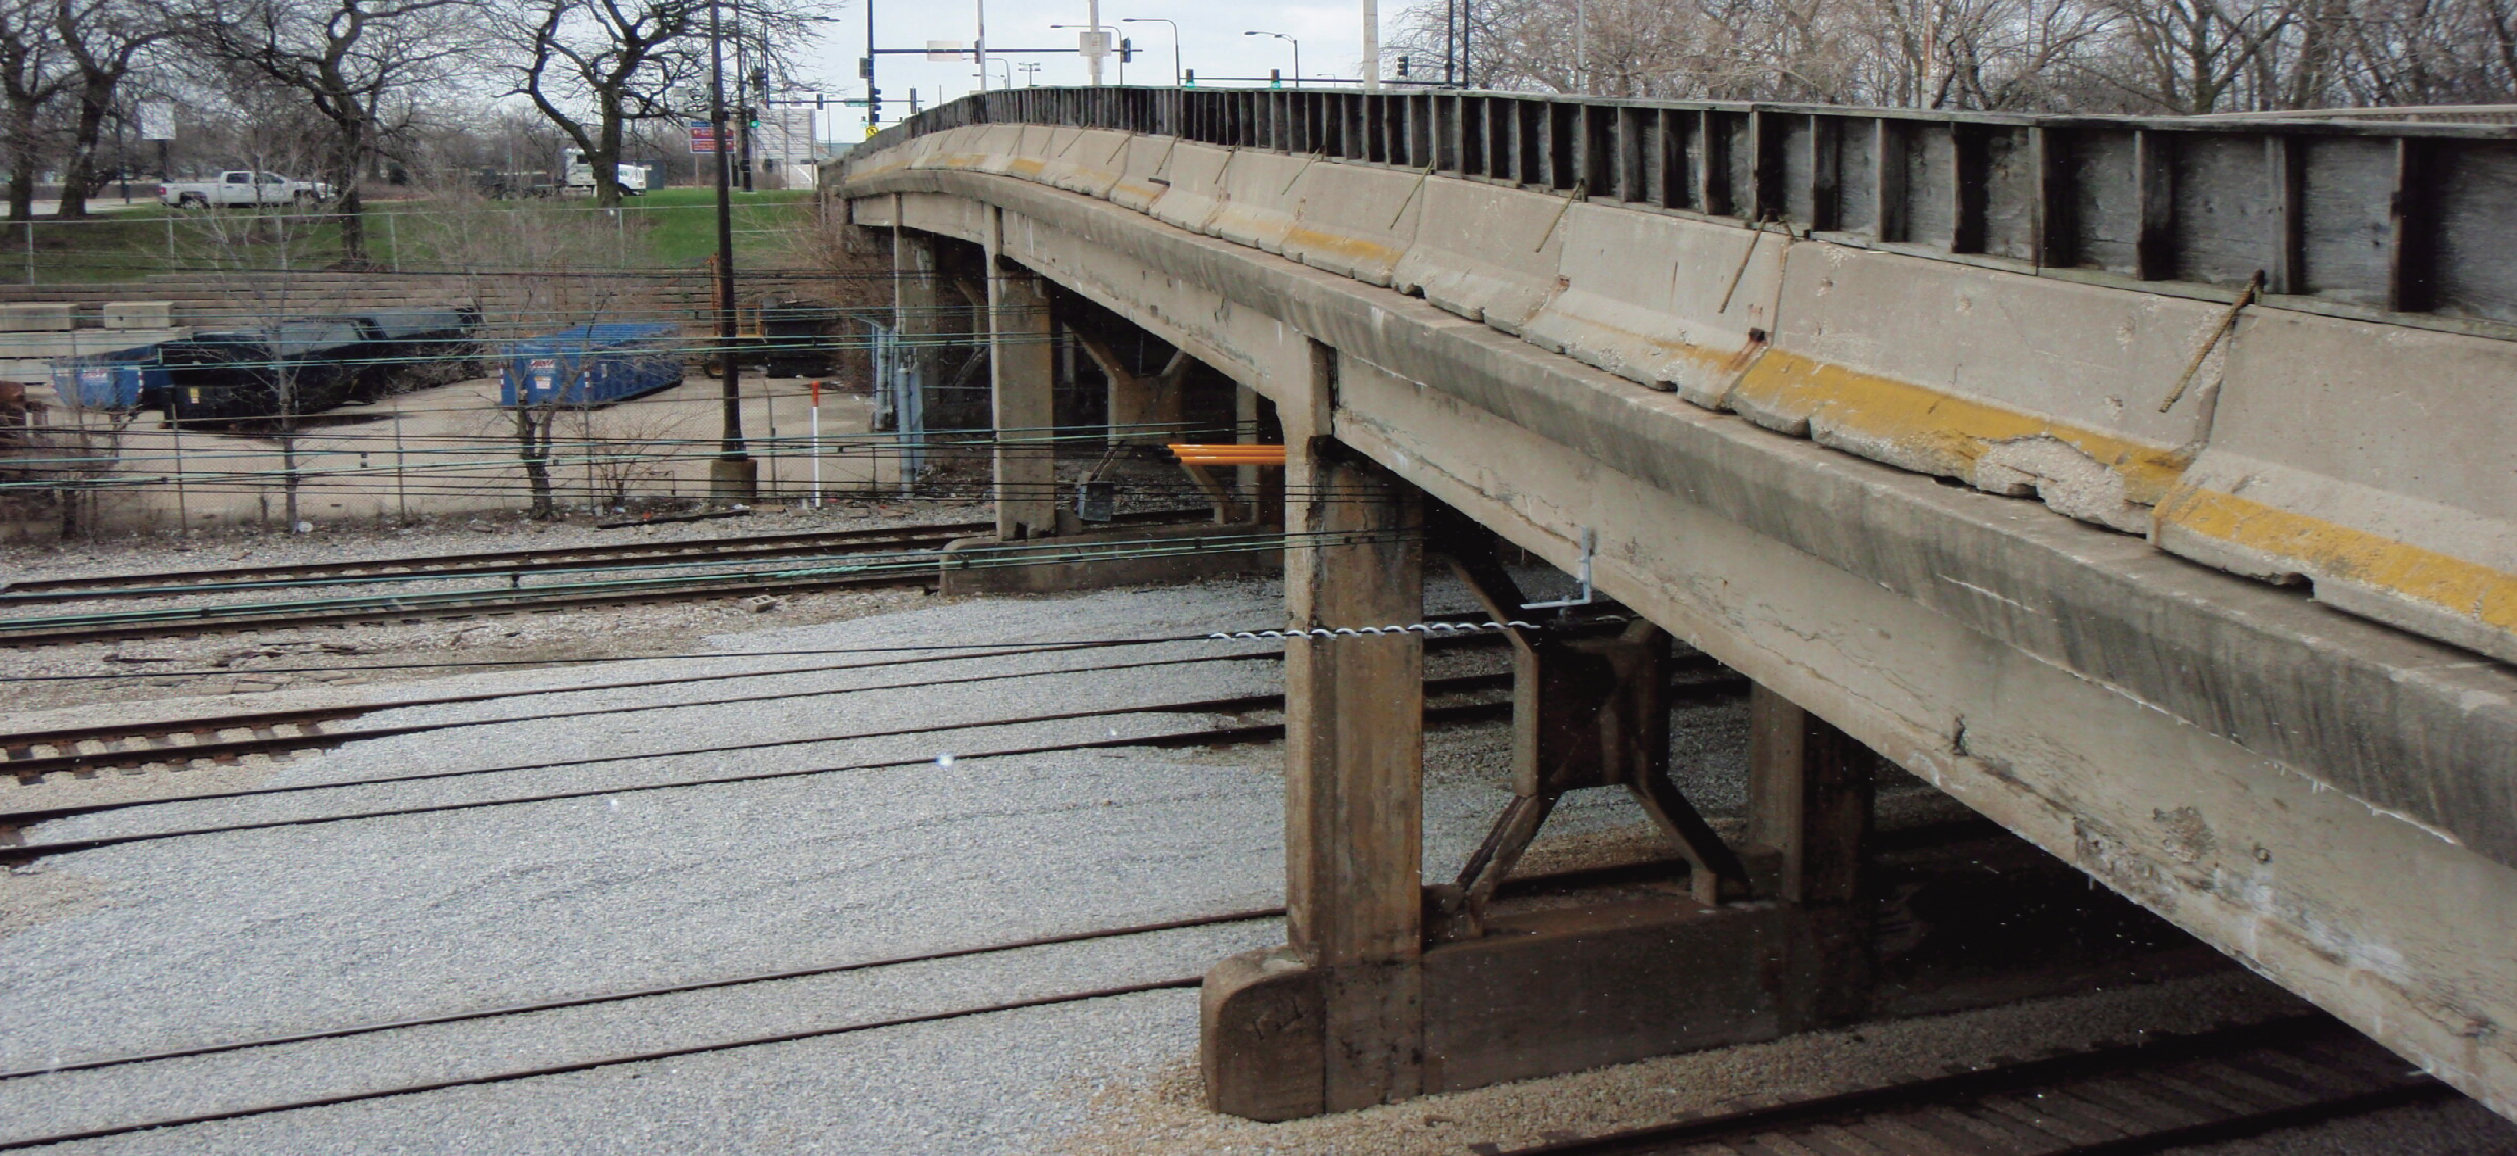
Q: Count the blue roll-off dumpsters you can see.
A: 2